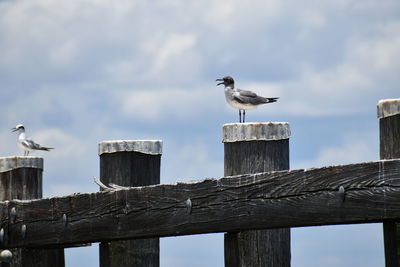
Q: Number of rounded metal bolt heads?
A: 7